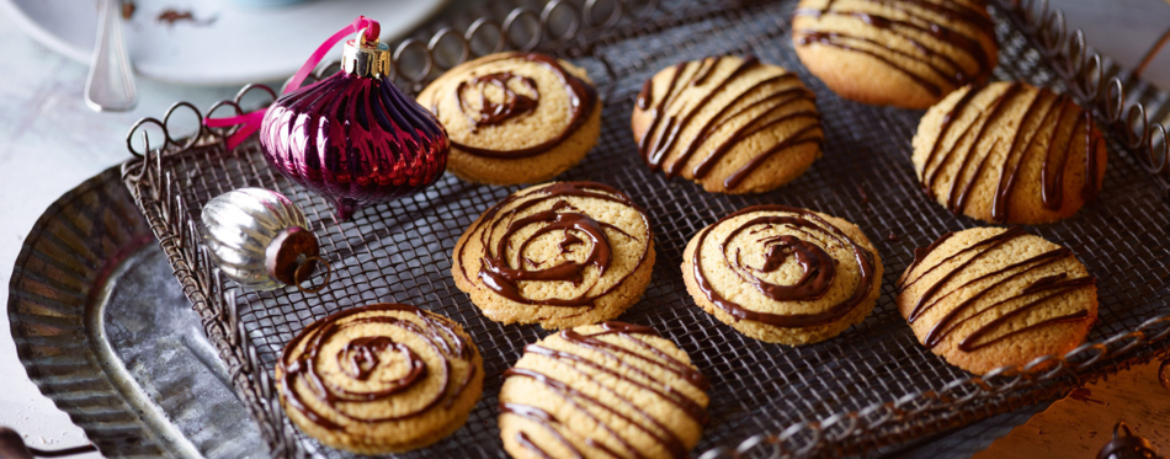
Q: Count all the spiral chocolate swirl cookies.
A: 4